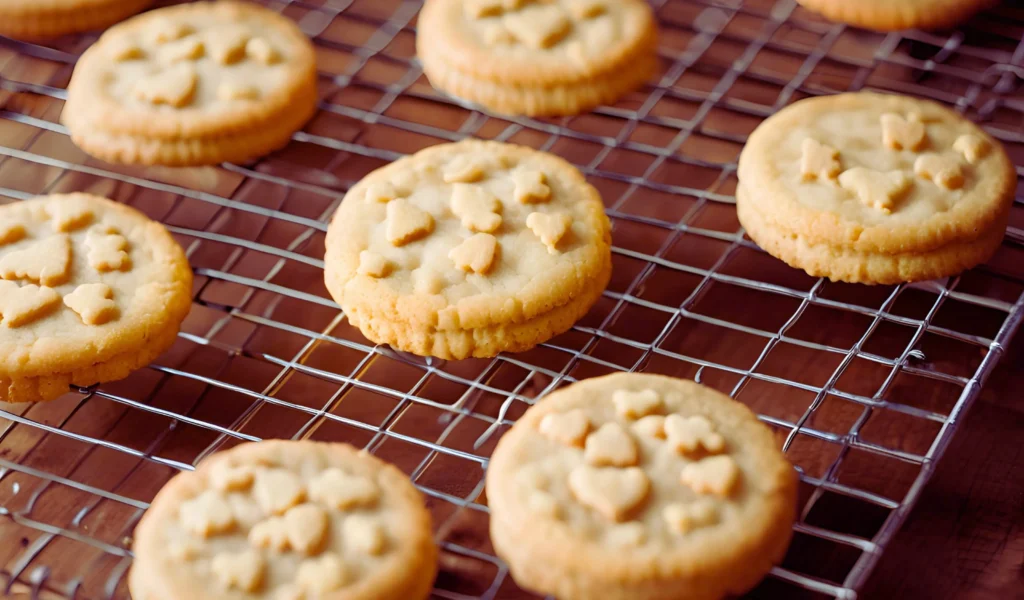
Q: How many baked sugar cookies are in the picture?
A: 9